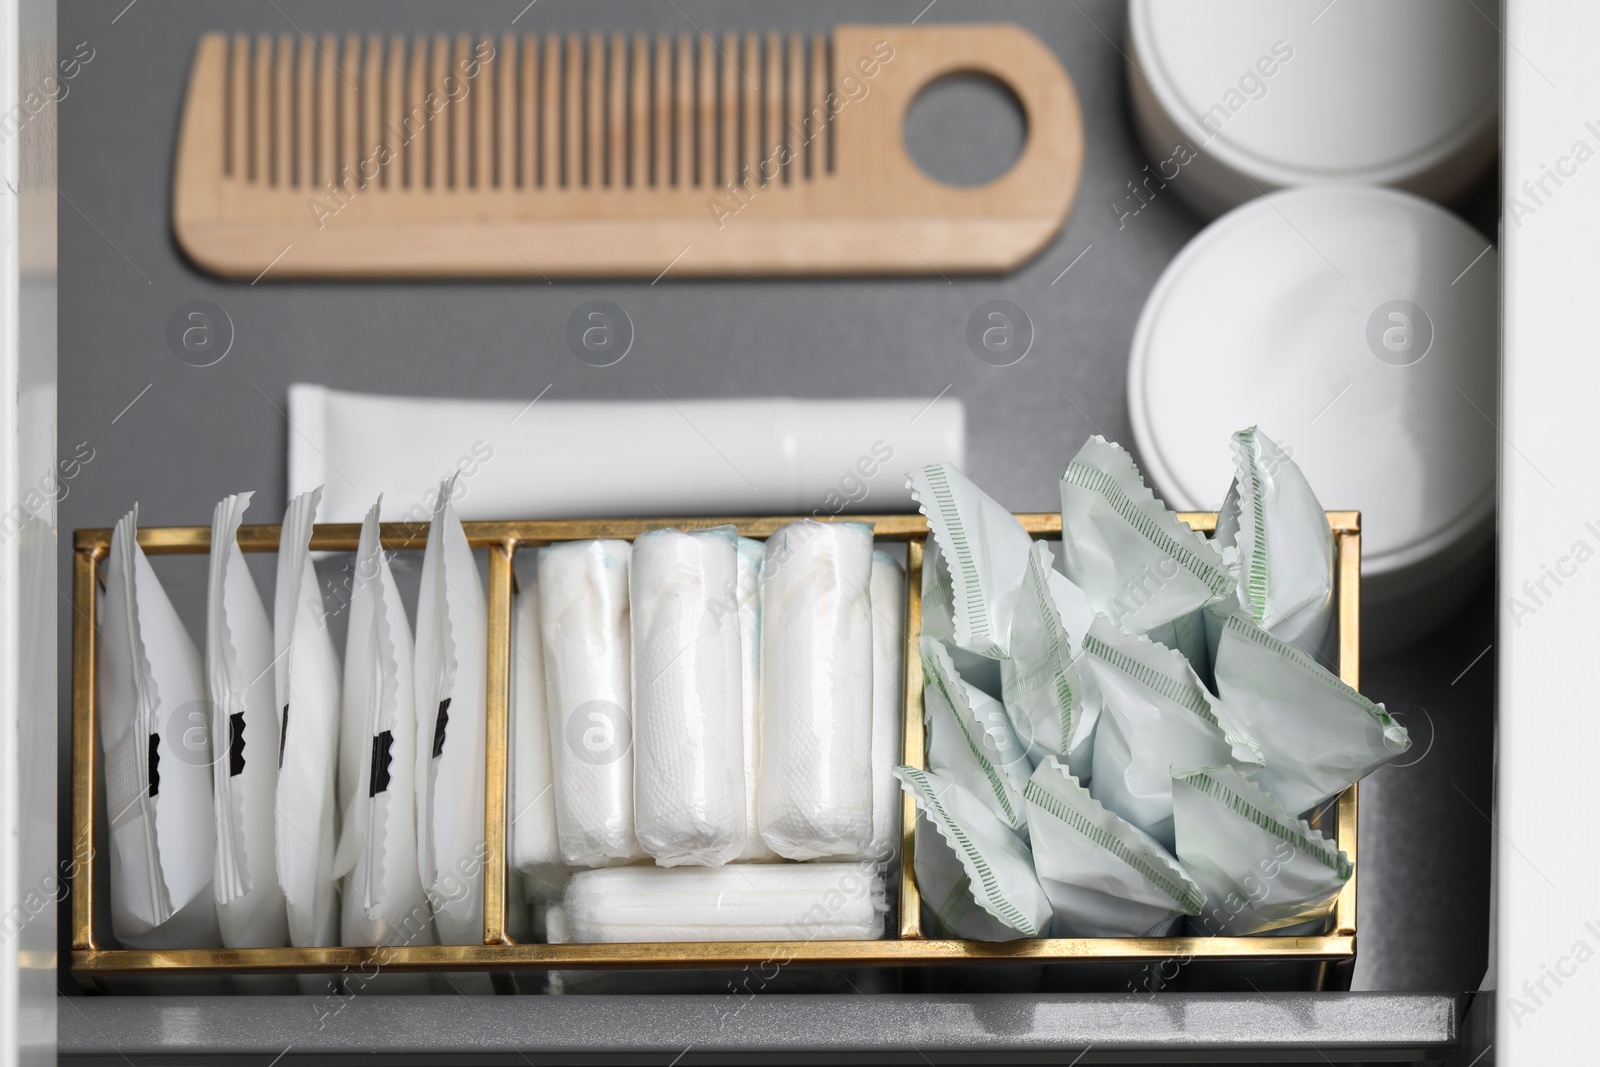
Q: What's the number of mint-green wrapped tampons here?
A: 10